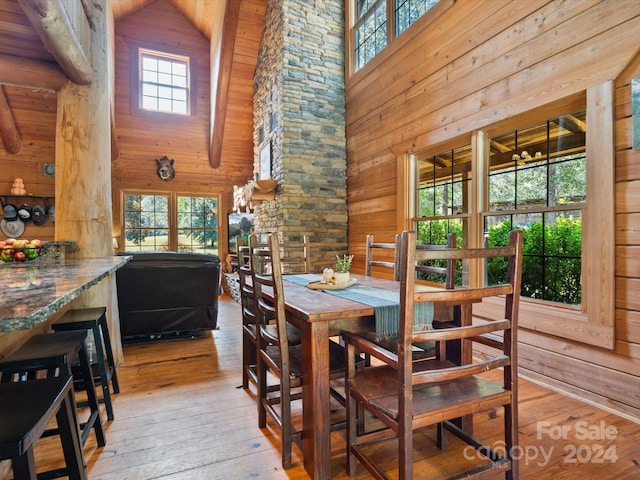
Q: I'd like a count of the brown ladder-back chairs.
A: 6